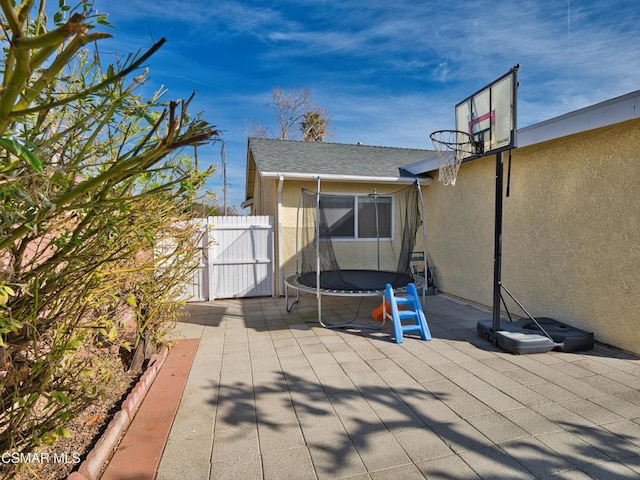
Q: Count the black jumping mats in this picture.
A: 1